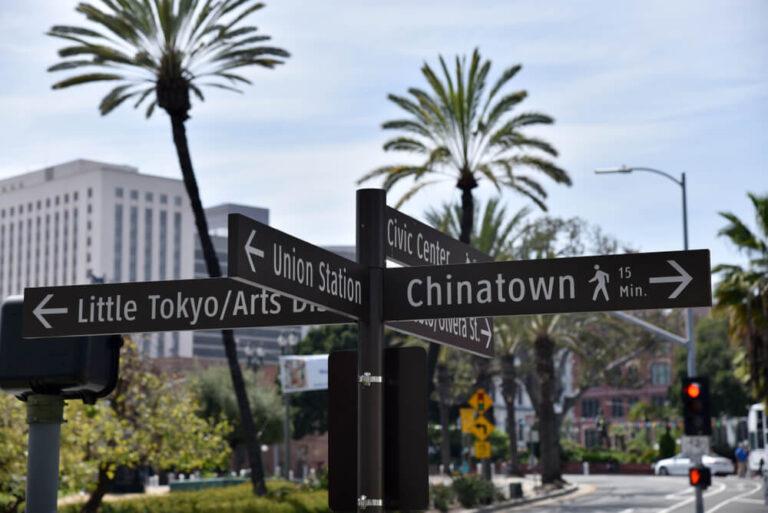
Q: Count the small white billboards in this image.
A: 1